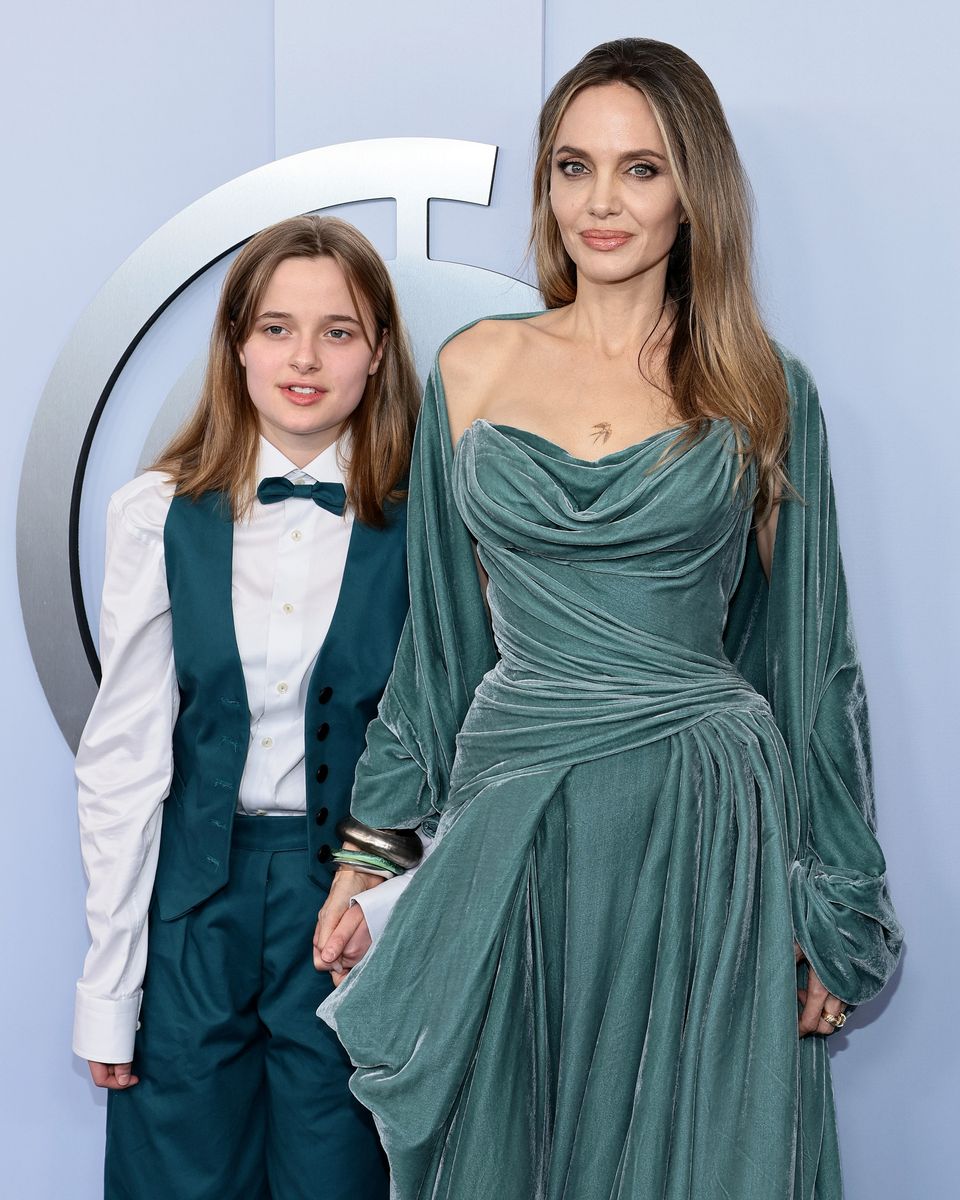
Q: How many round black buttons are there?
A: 5